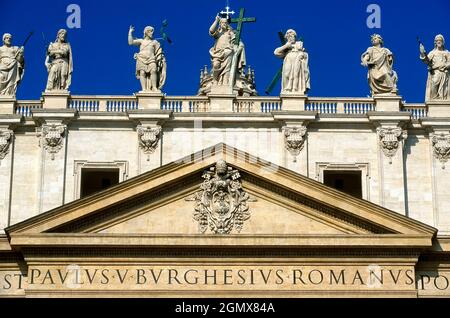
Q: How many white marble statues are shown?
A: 7